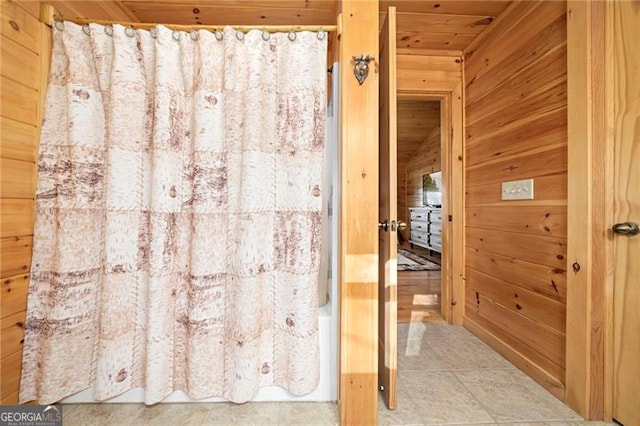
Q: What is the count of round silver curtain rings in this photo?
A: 12